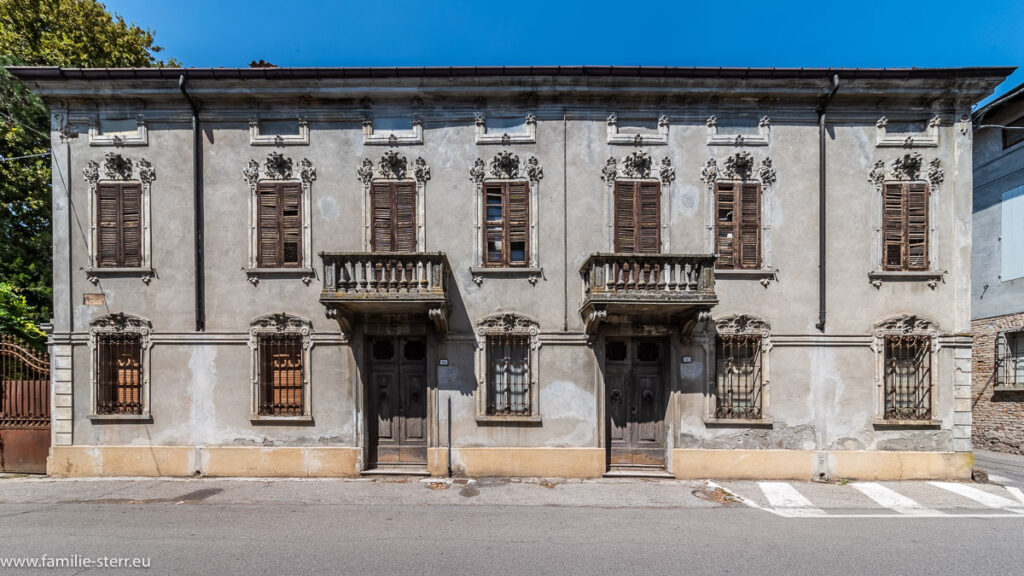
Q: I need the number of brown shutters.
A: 14